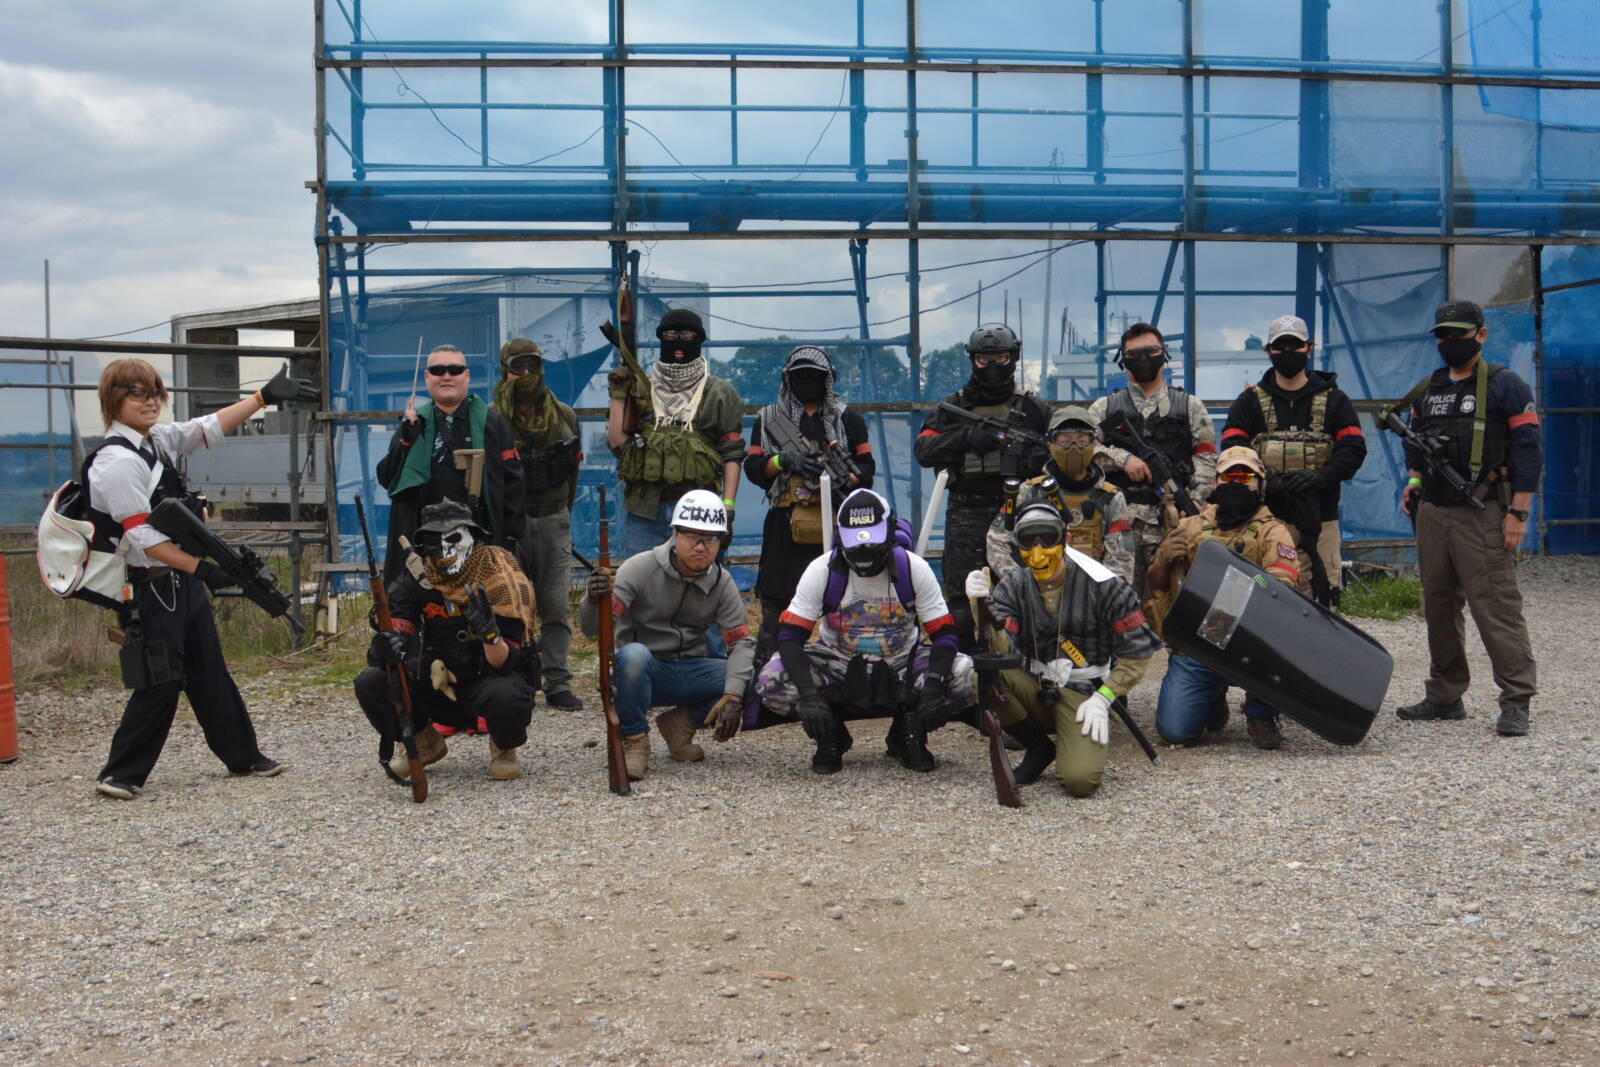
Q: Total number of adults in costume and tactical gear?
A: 15